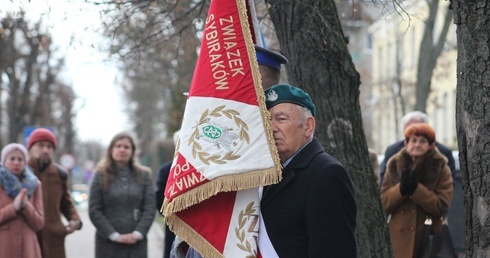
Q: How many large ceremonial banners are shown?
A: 1